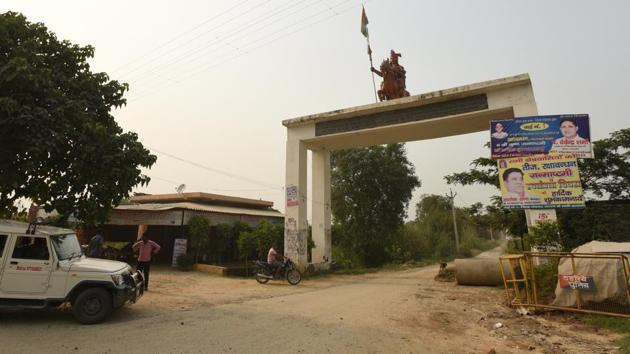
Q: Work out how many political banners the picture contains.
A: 2